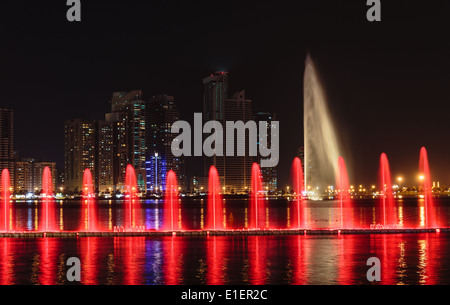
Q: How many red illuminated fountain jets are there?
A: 11